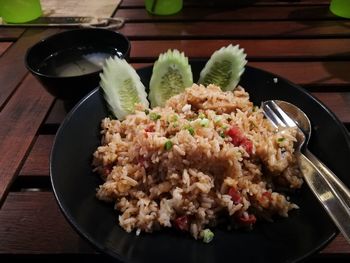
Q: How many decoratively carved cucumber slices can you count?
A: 3